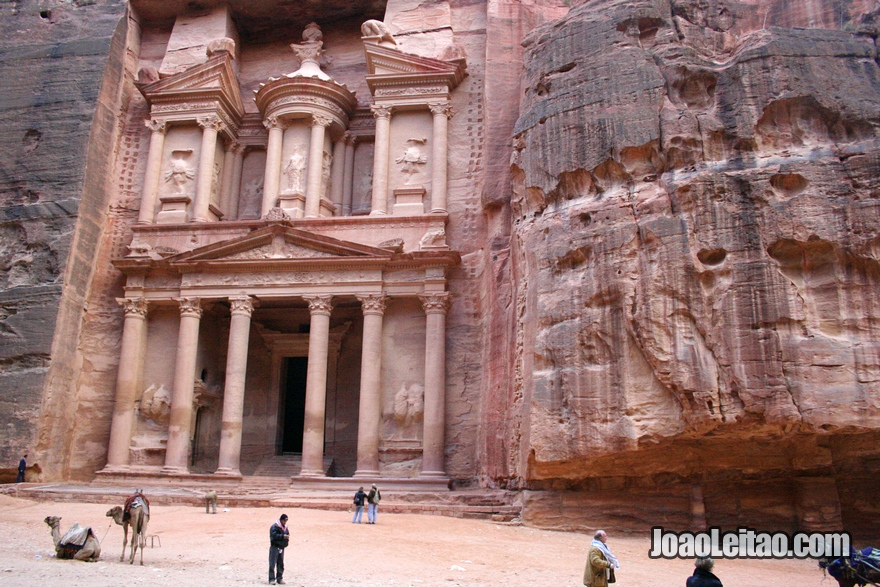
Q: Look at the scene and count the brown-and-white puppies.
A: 0